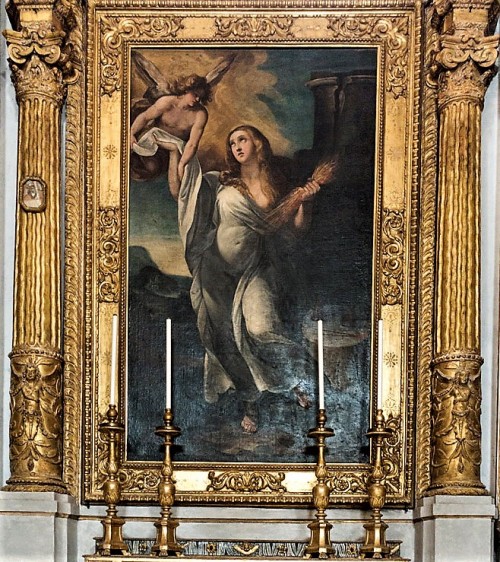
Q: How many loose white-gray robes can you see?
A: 1